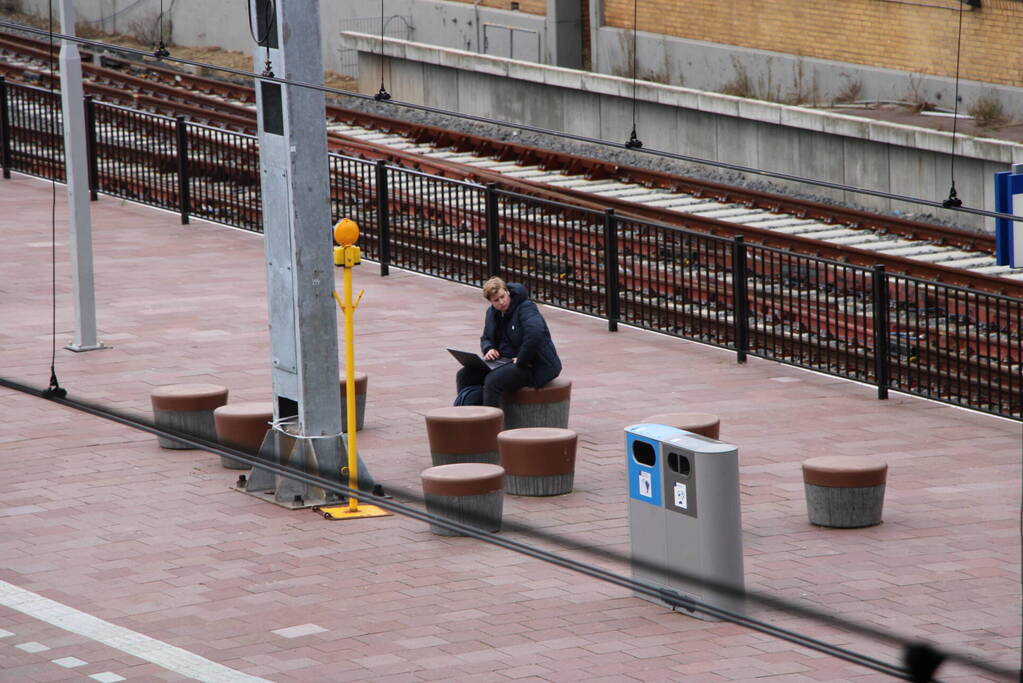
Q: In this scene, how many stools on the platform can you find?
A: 9